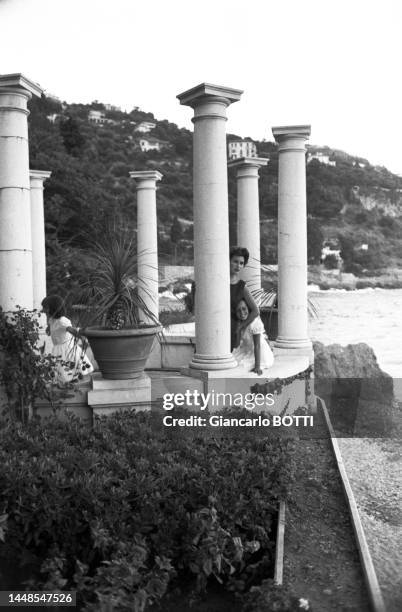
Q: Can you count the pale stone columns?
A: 6